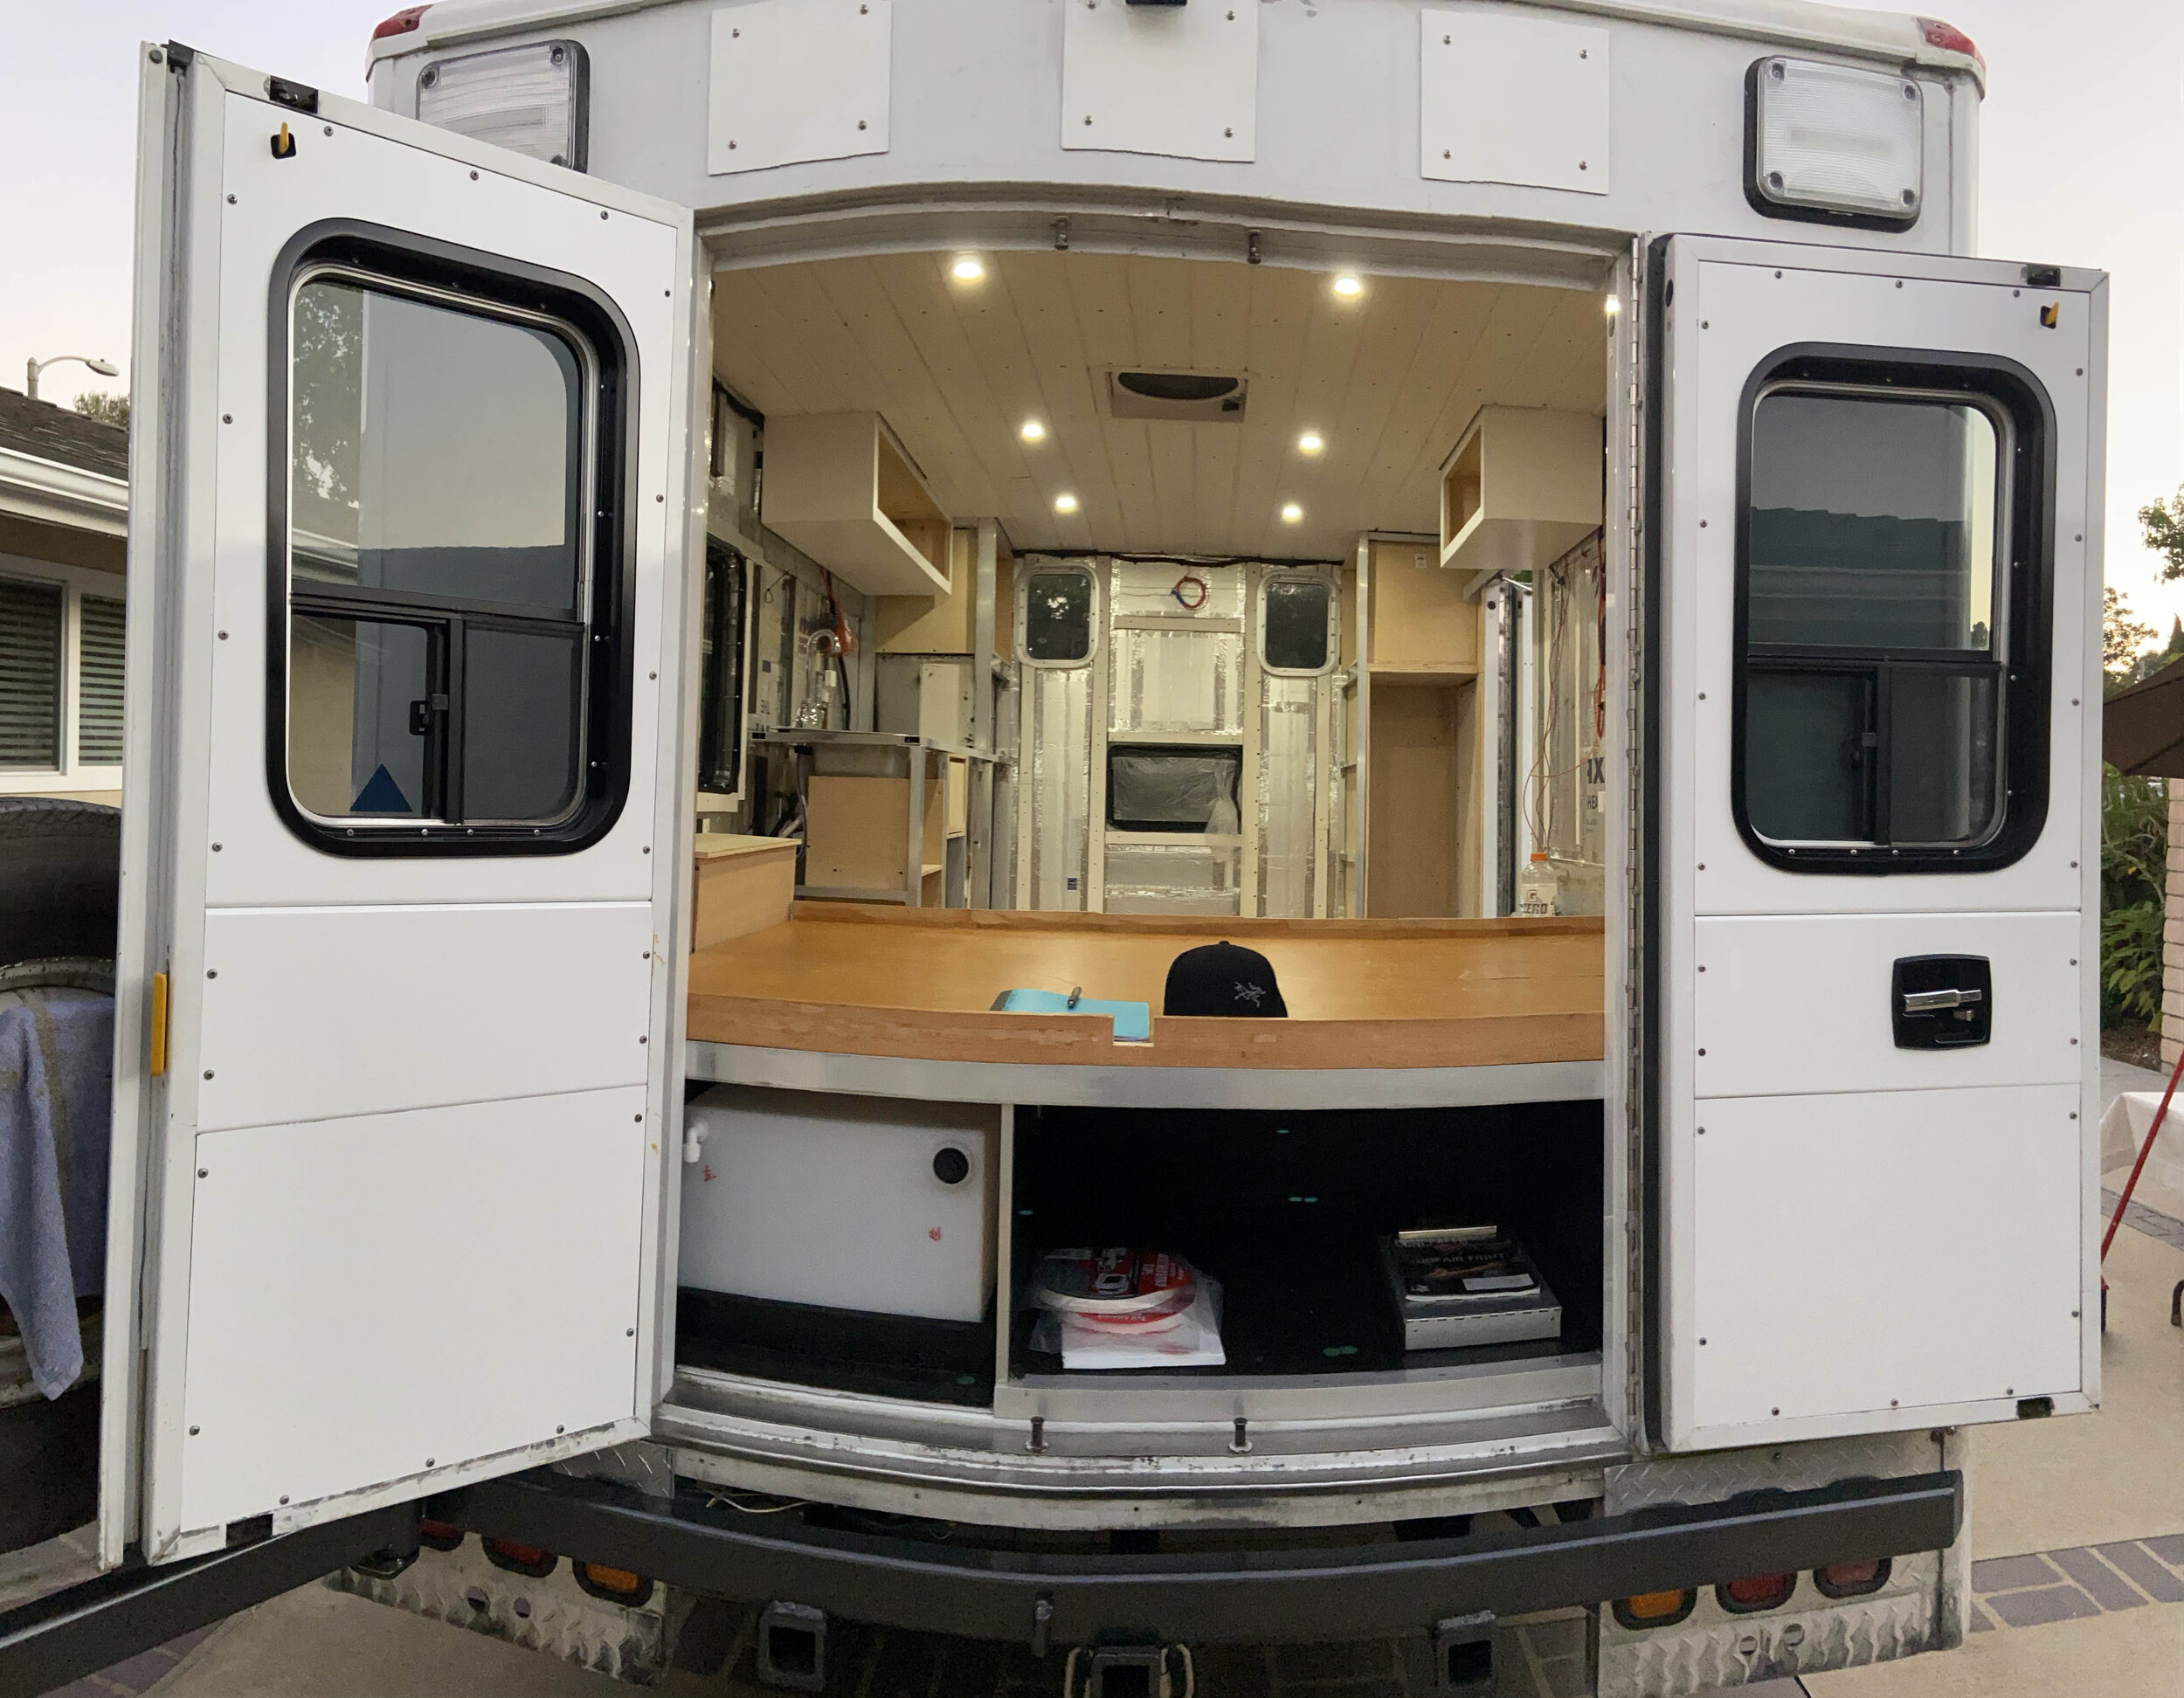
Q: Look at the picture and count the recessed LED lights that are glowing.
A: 6